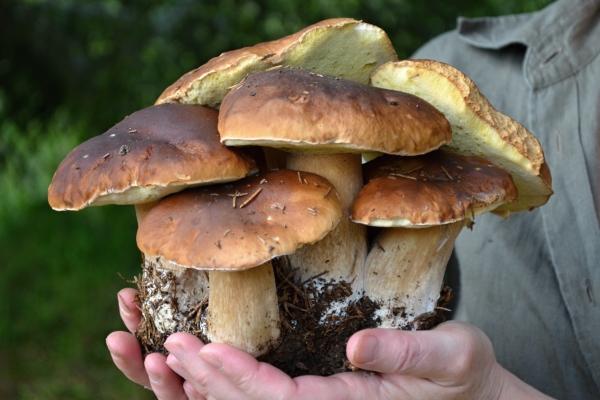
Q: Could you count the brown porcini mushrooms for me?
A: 6